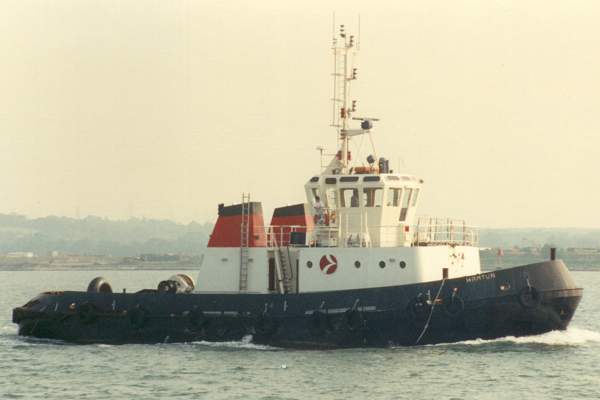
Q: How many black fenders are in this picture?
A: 9